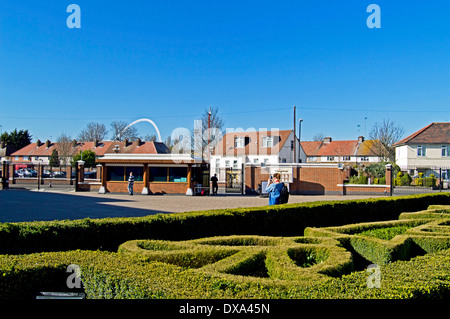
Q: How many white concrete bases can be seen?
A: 3